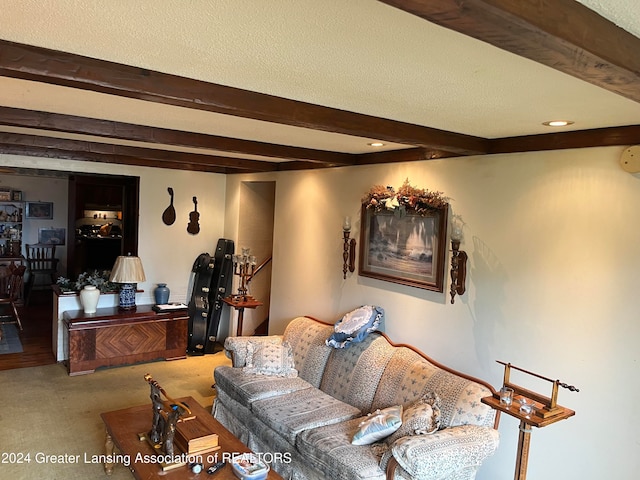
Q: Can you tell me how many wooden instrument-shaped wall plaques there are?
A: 2